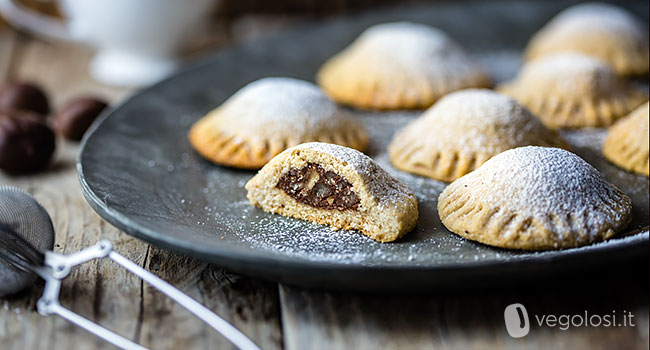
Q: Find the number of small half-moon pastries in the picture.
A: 8